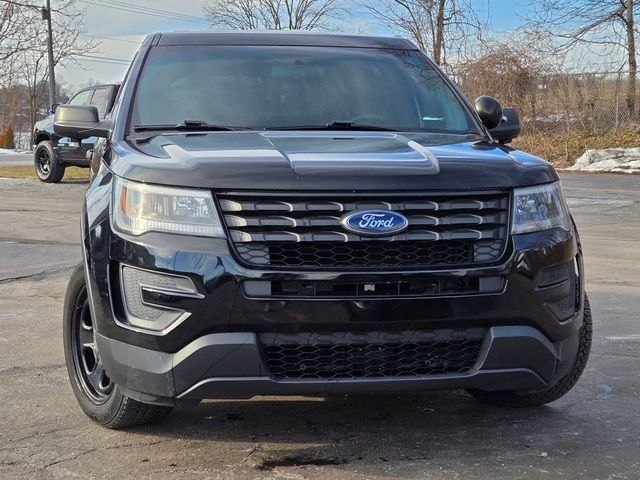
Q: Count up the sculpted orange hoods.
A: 0